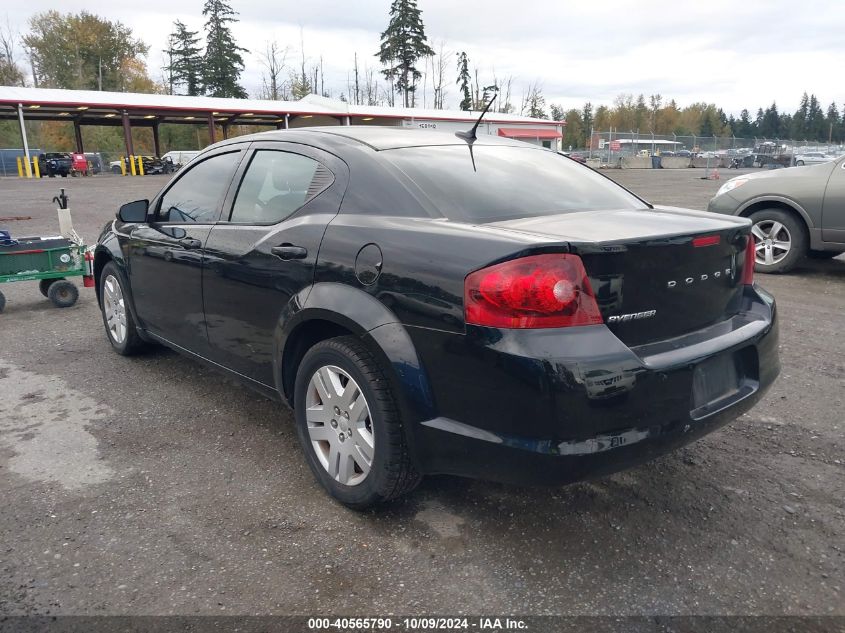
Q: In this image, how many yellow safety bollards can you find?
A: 6